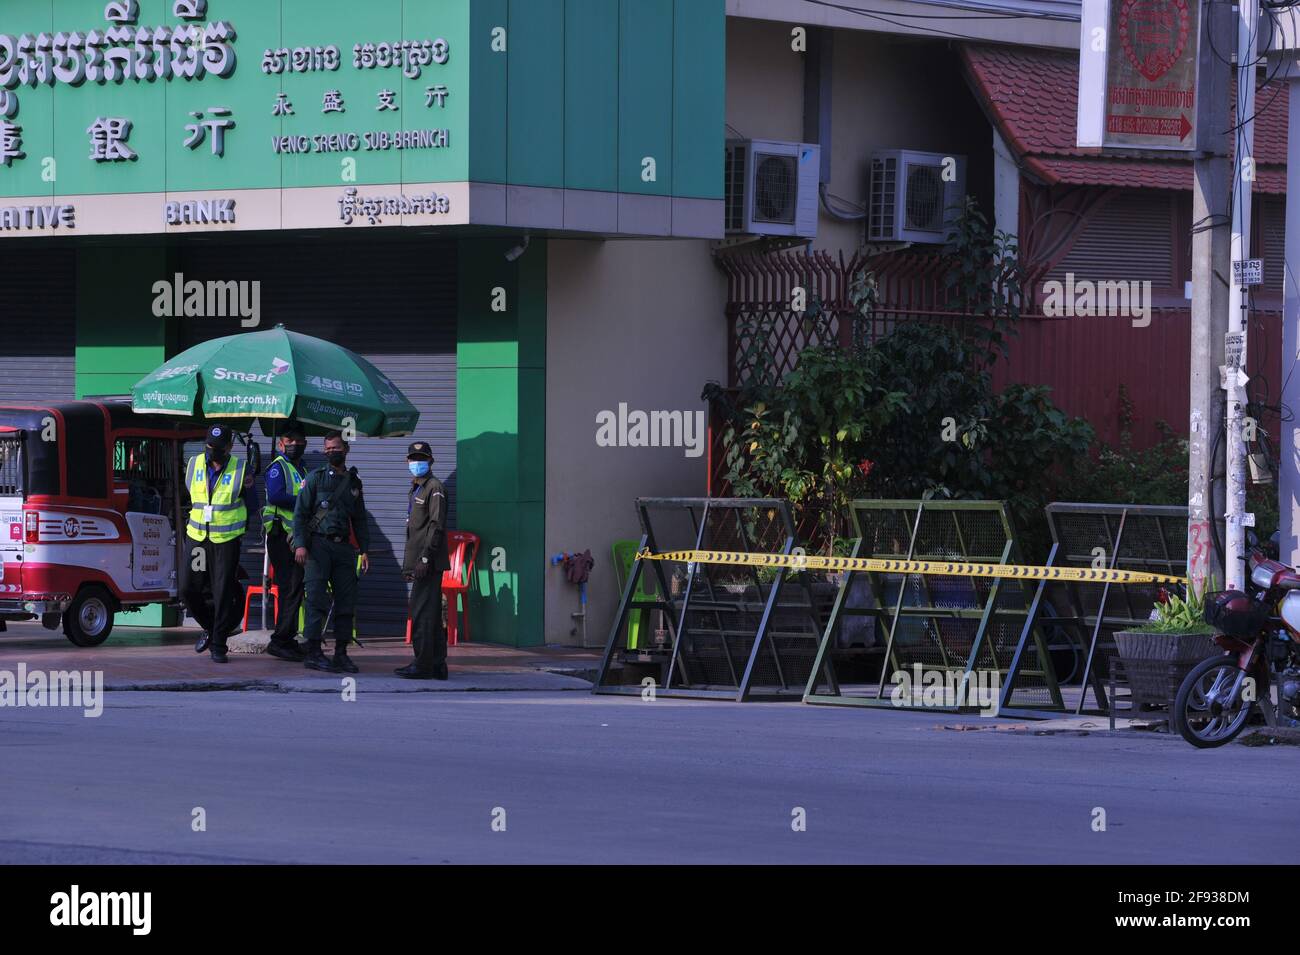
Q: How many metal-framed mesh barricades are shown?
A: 3